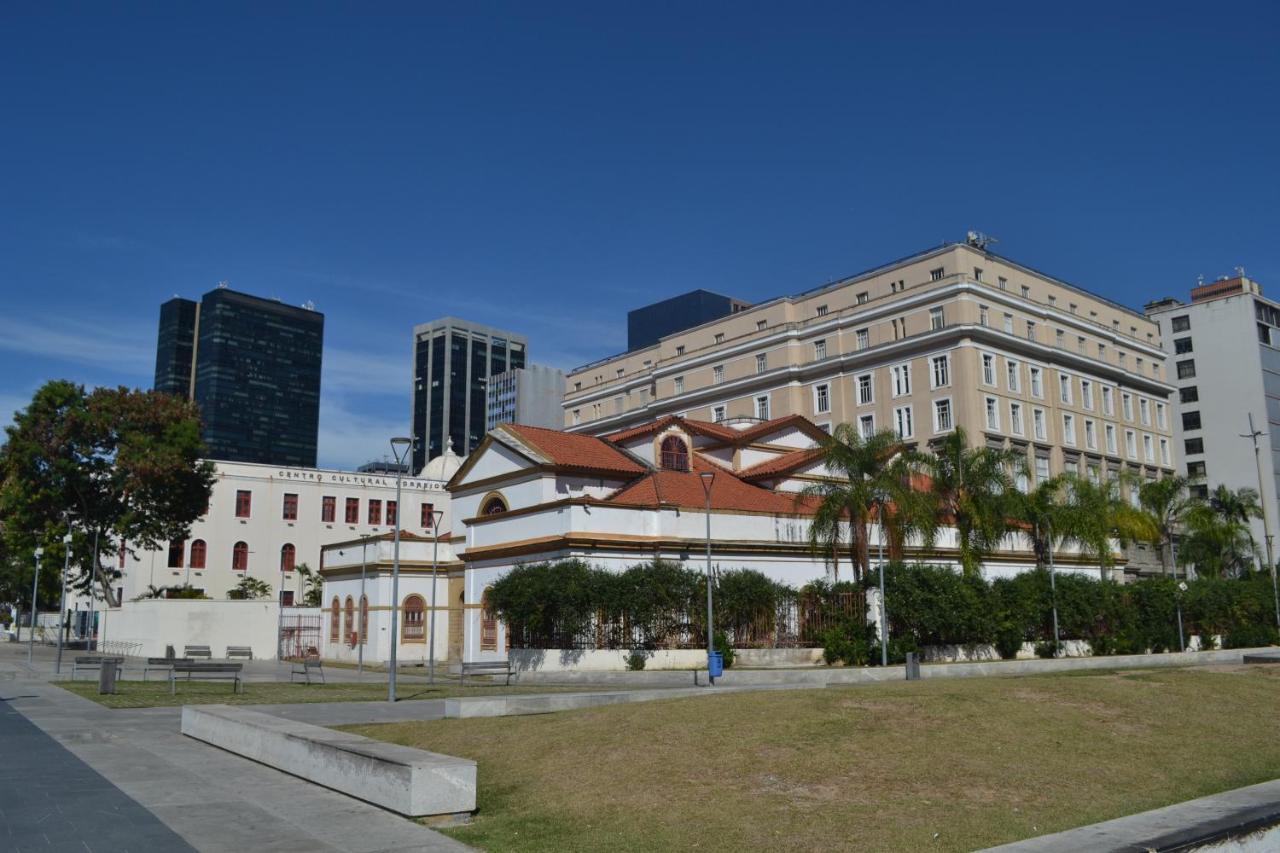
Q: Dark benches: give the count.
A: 7